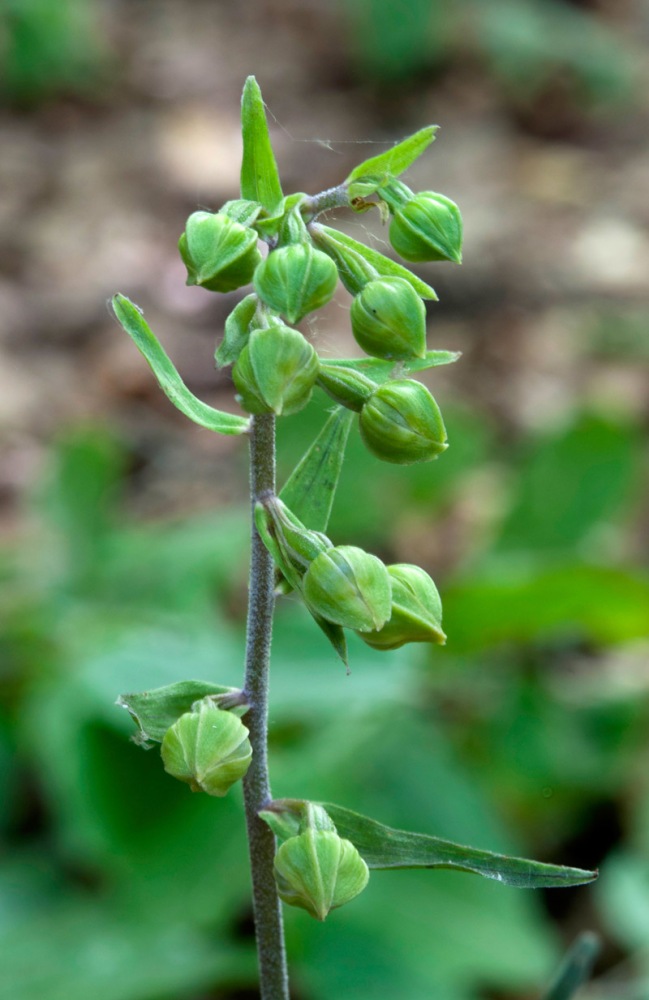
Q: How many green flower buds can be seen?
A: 10